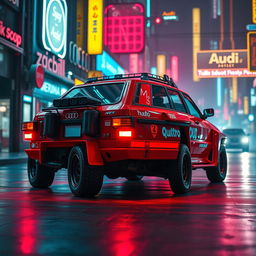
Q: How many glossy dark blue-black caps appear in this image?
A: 0